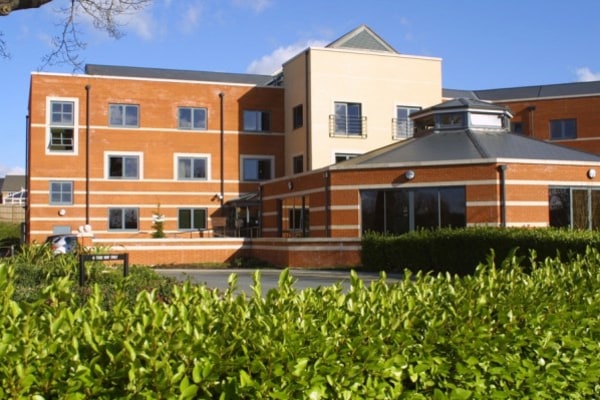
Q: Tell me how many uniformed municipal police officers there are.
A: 0